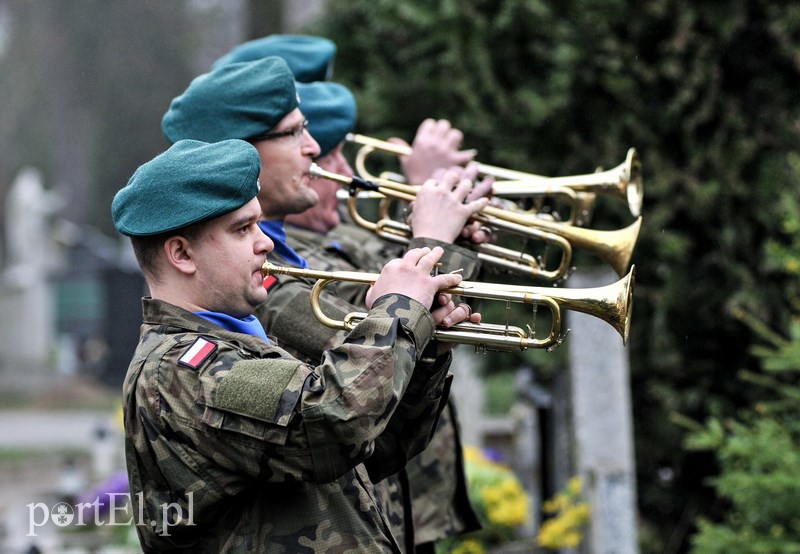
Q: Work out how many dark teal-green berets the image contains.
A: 4